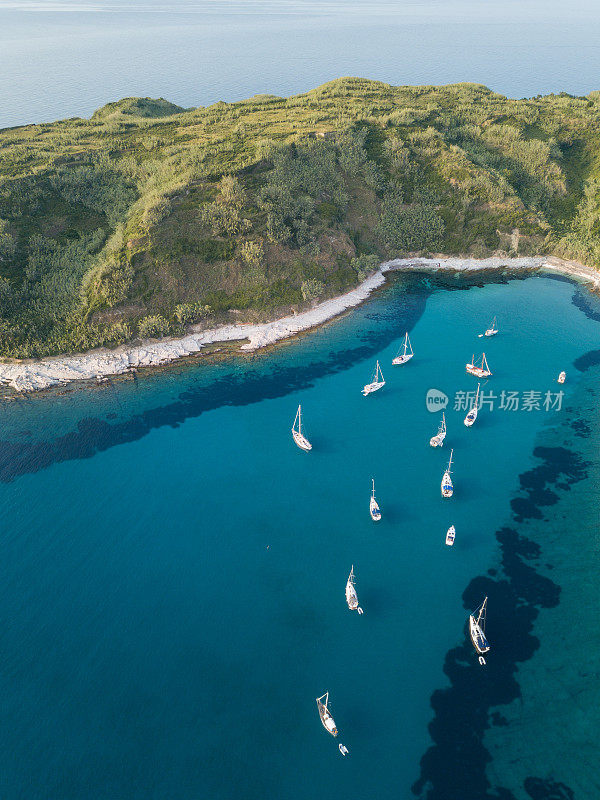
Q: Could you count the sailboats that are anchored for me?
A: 12